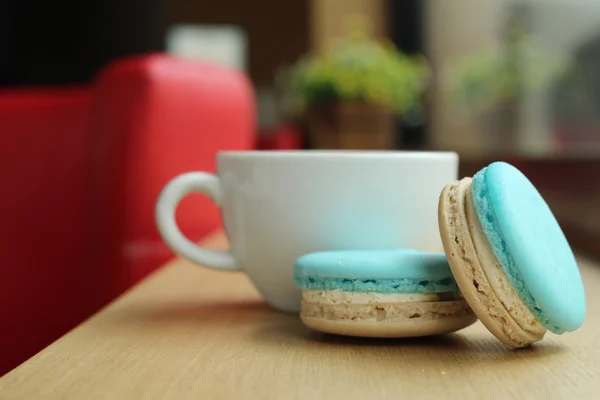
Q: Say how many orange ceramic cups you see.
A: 0